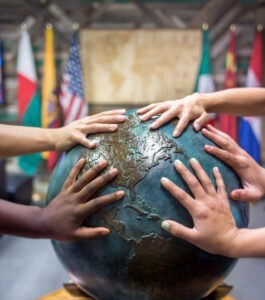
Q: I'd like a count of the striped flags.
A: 1